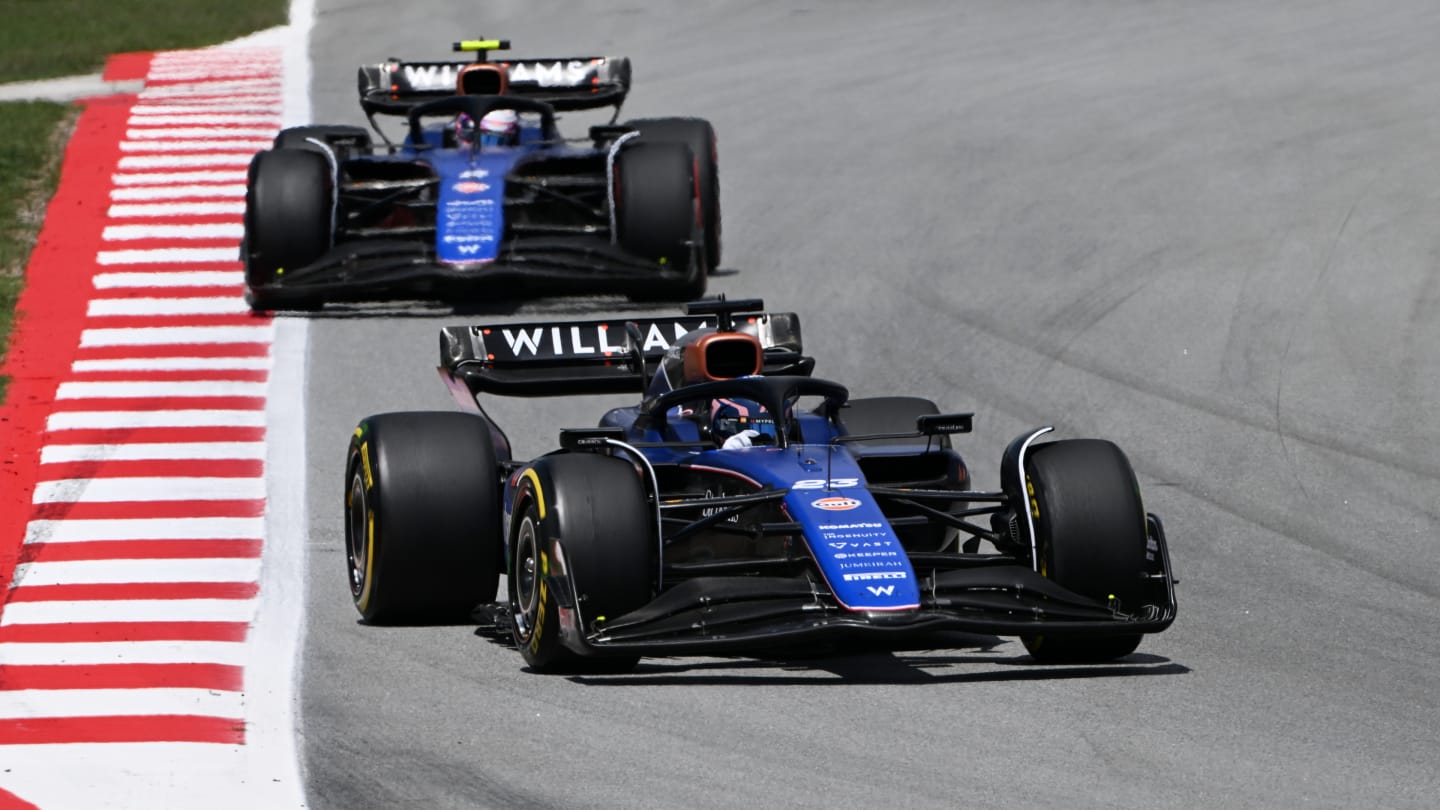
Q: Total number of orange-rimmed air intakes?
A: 2